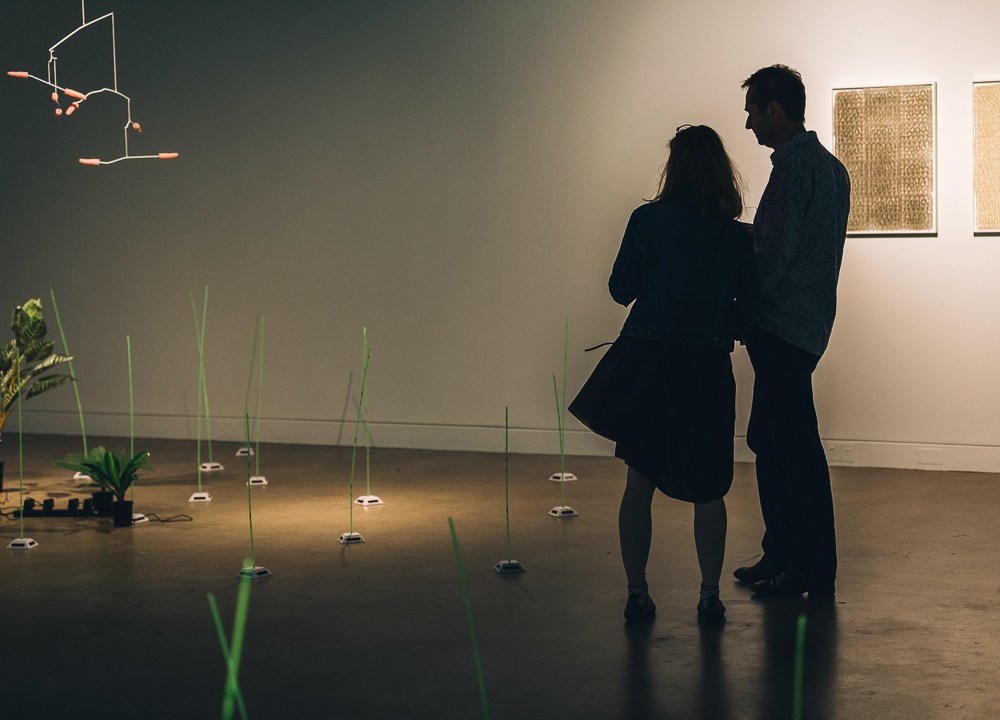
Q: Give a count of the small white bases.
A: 13